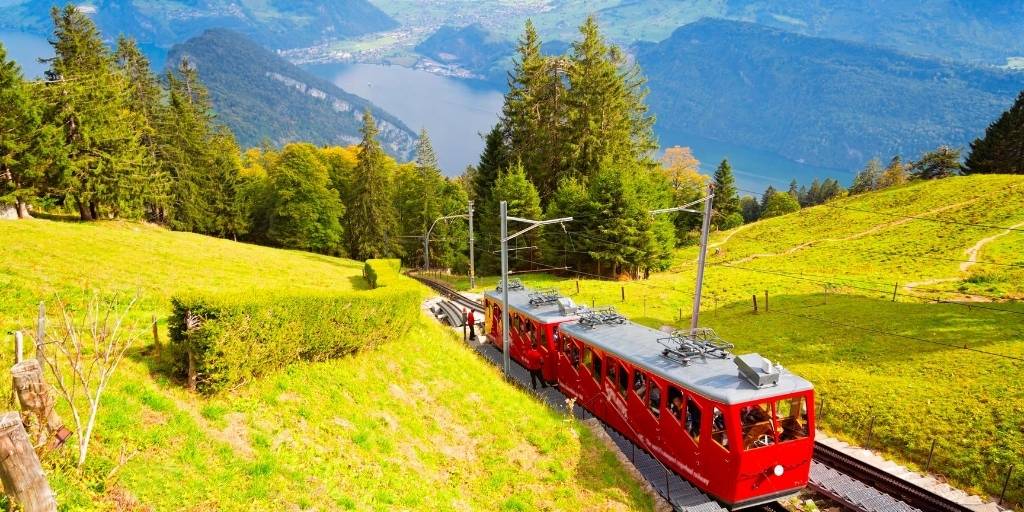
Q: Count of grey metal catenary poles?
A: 4